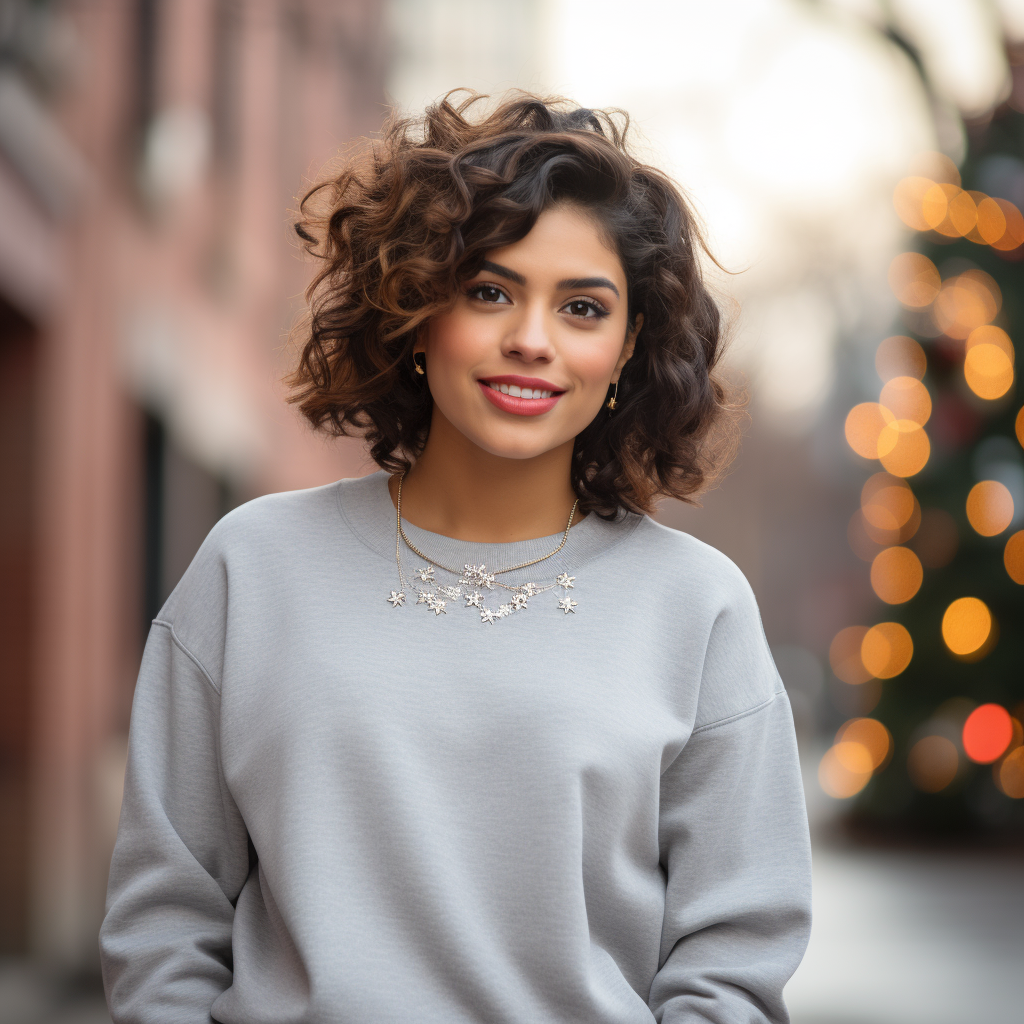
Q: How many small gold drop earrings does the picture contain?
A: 2